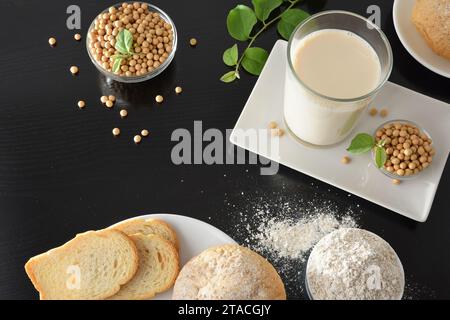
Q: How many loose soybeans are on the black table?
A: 14